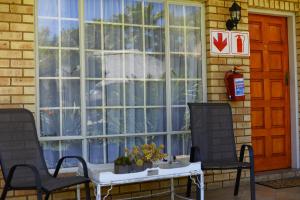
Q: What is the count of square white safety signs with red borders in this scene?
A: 2